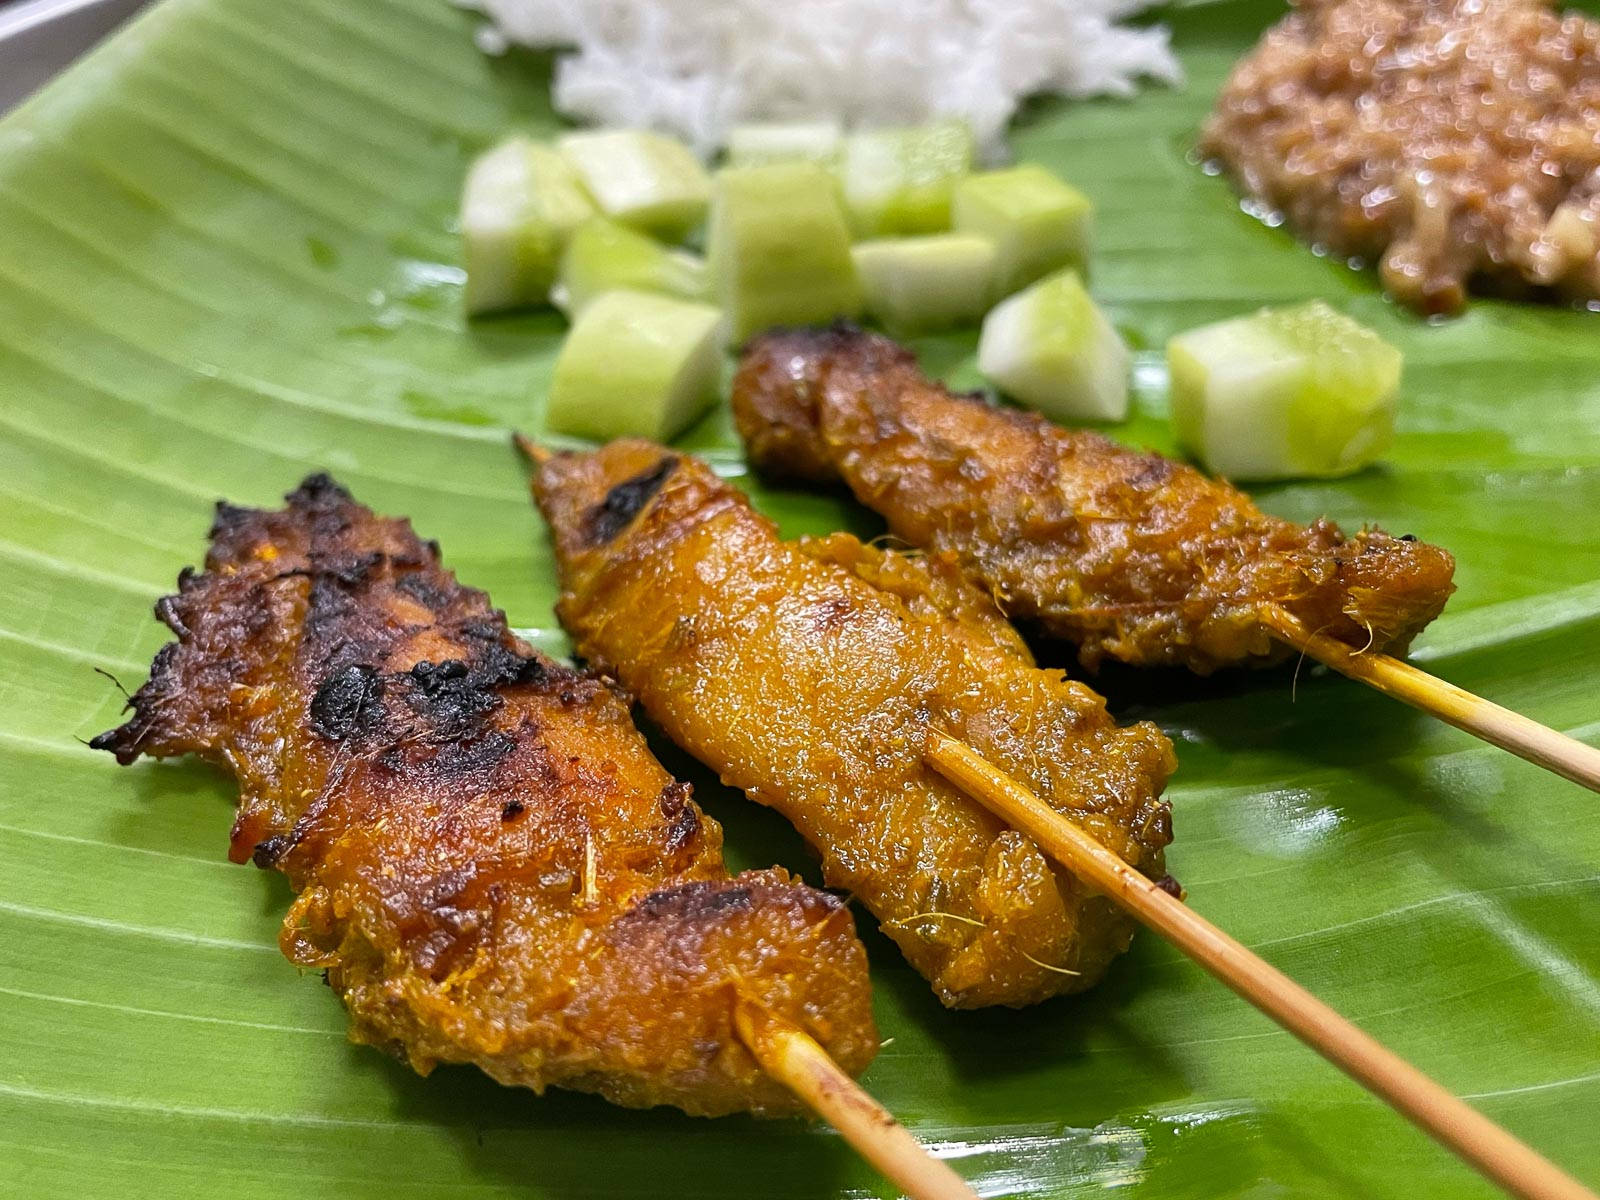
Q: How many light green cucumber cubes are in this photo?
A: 11